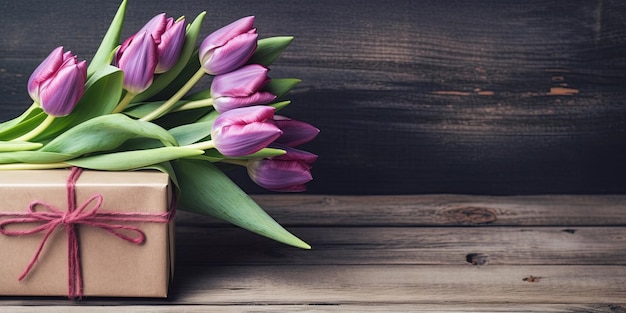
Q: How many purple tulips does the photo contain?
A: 8